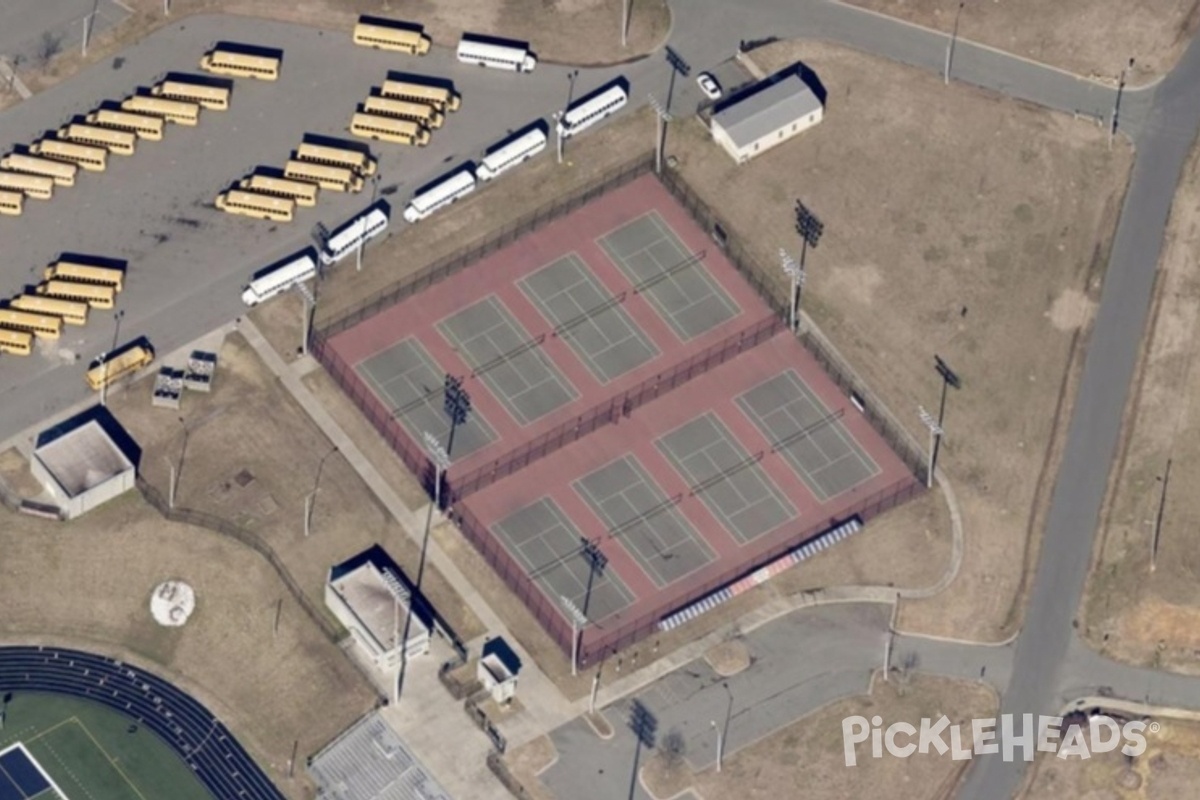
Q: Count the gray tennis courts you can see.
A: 8